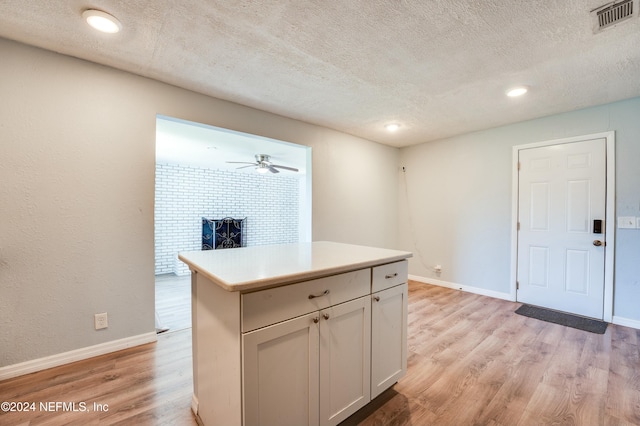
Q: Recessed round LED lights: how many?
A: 3